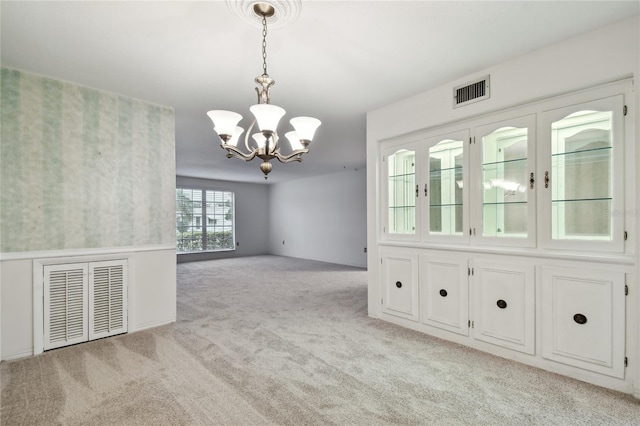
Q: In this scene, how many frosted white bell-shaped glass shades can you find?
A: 6